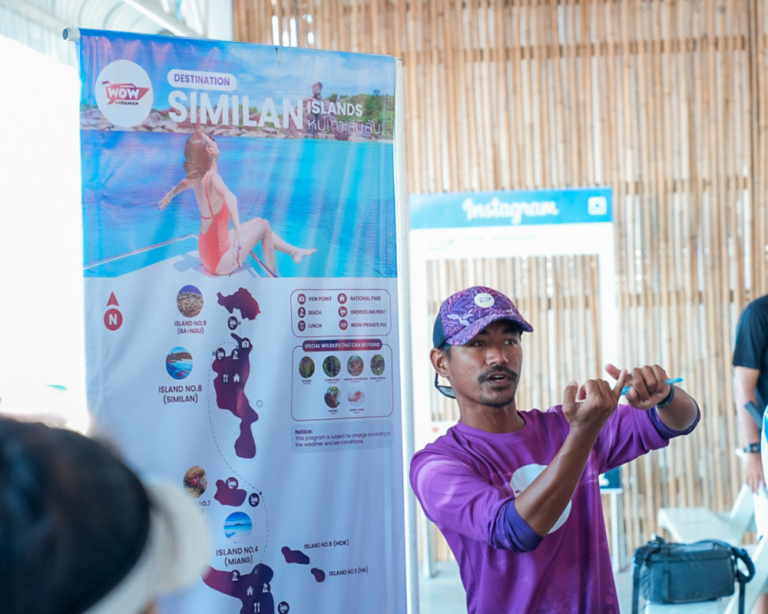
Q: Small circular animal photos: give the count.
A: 6